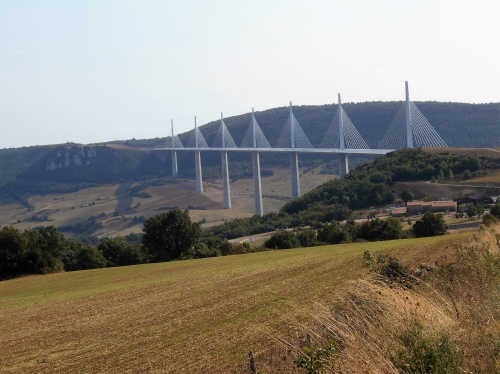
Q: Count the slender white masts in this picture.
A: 7